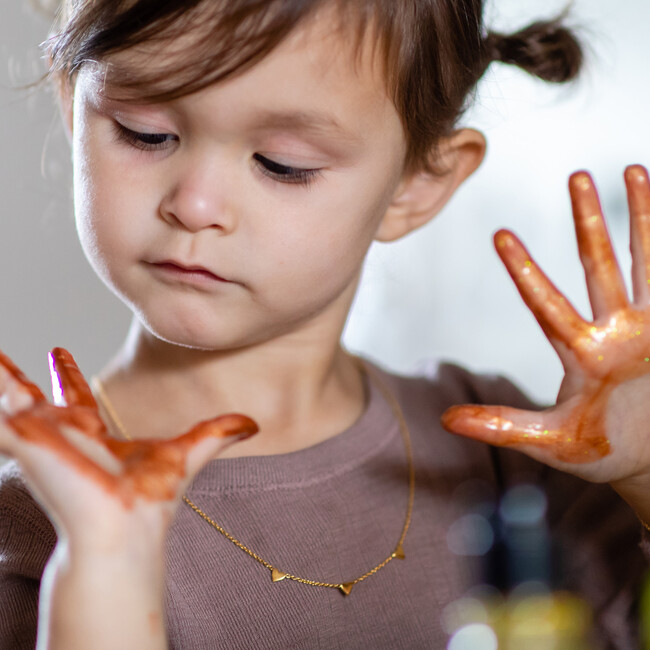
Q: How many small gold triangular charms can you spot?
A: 3